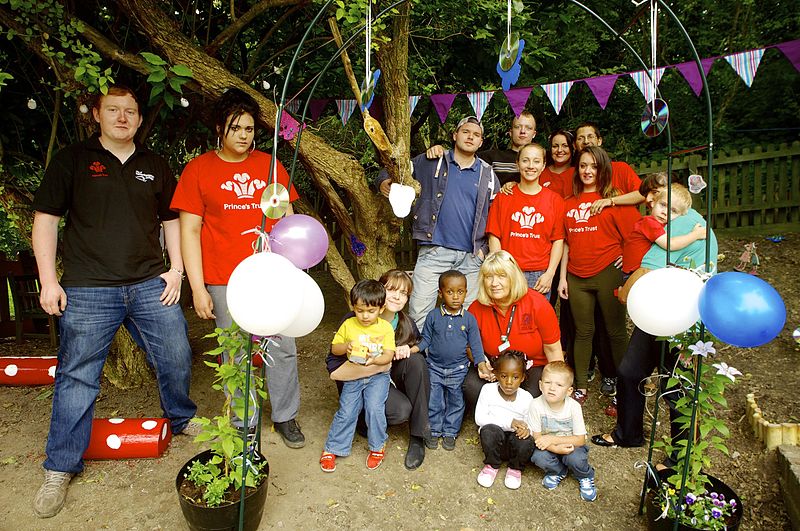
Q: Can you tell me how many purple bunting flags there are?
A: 7